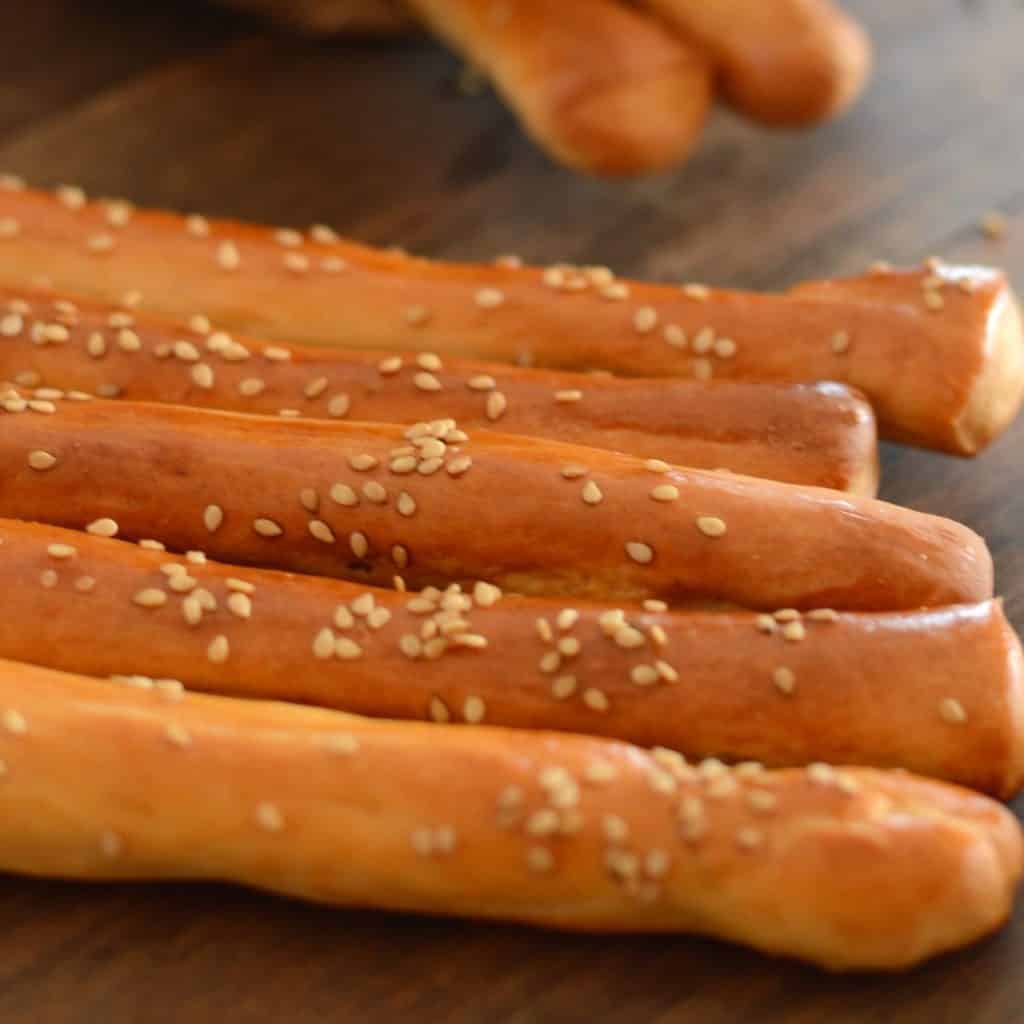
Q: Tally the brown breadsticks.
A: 7